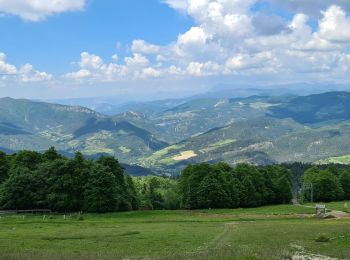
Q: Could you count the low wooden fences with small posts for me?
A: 1